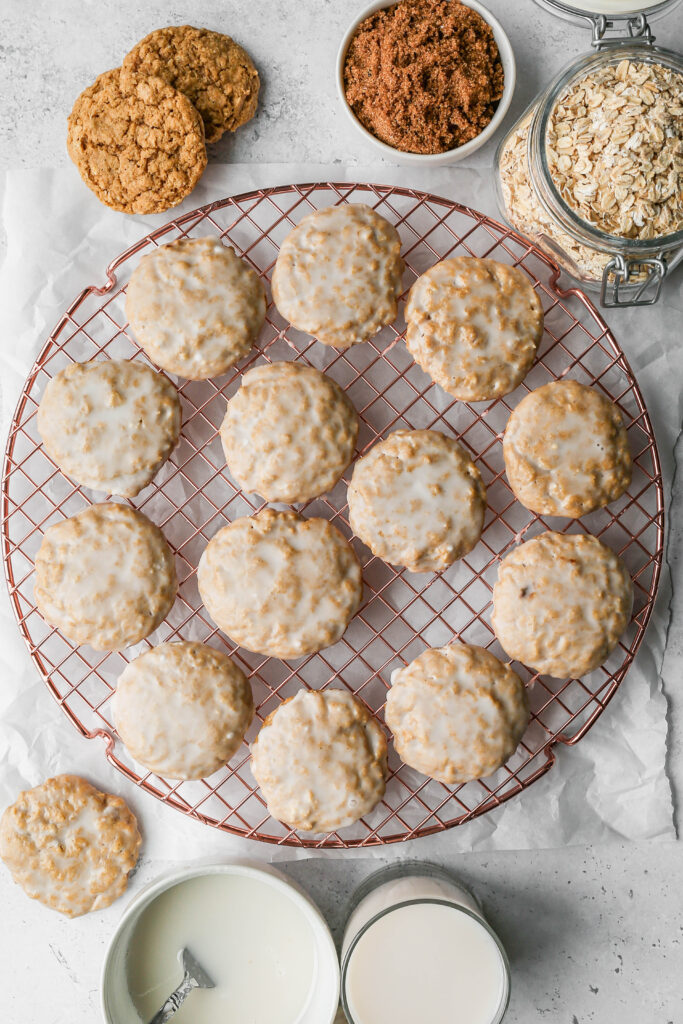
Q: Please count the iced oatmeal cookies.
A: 14